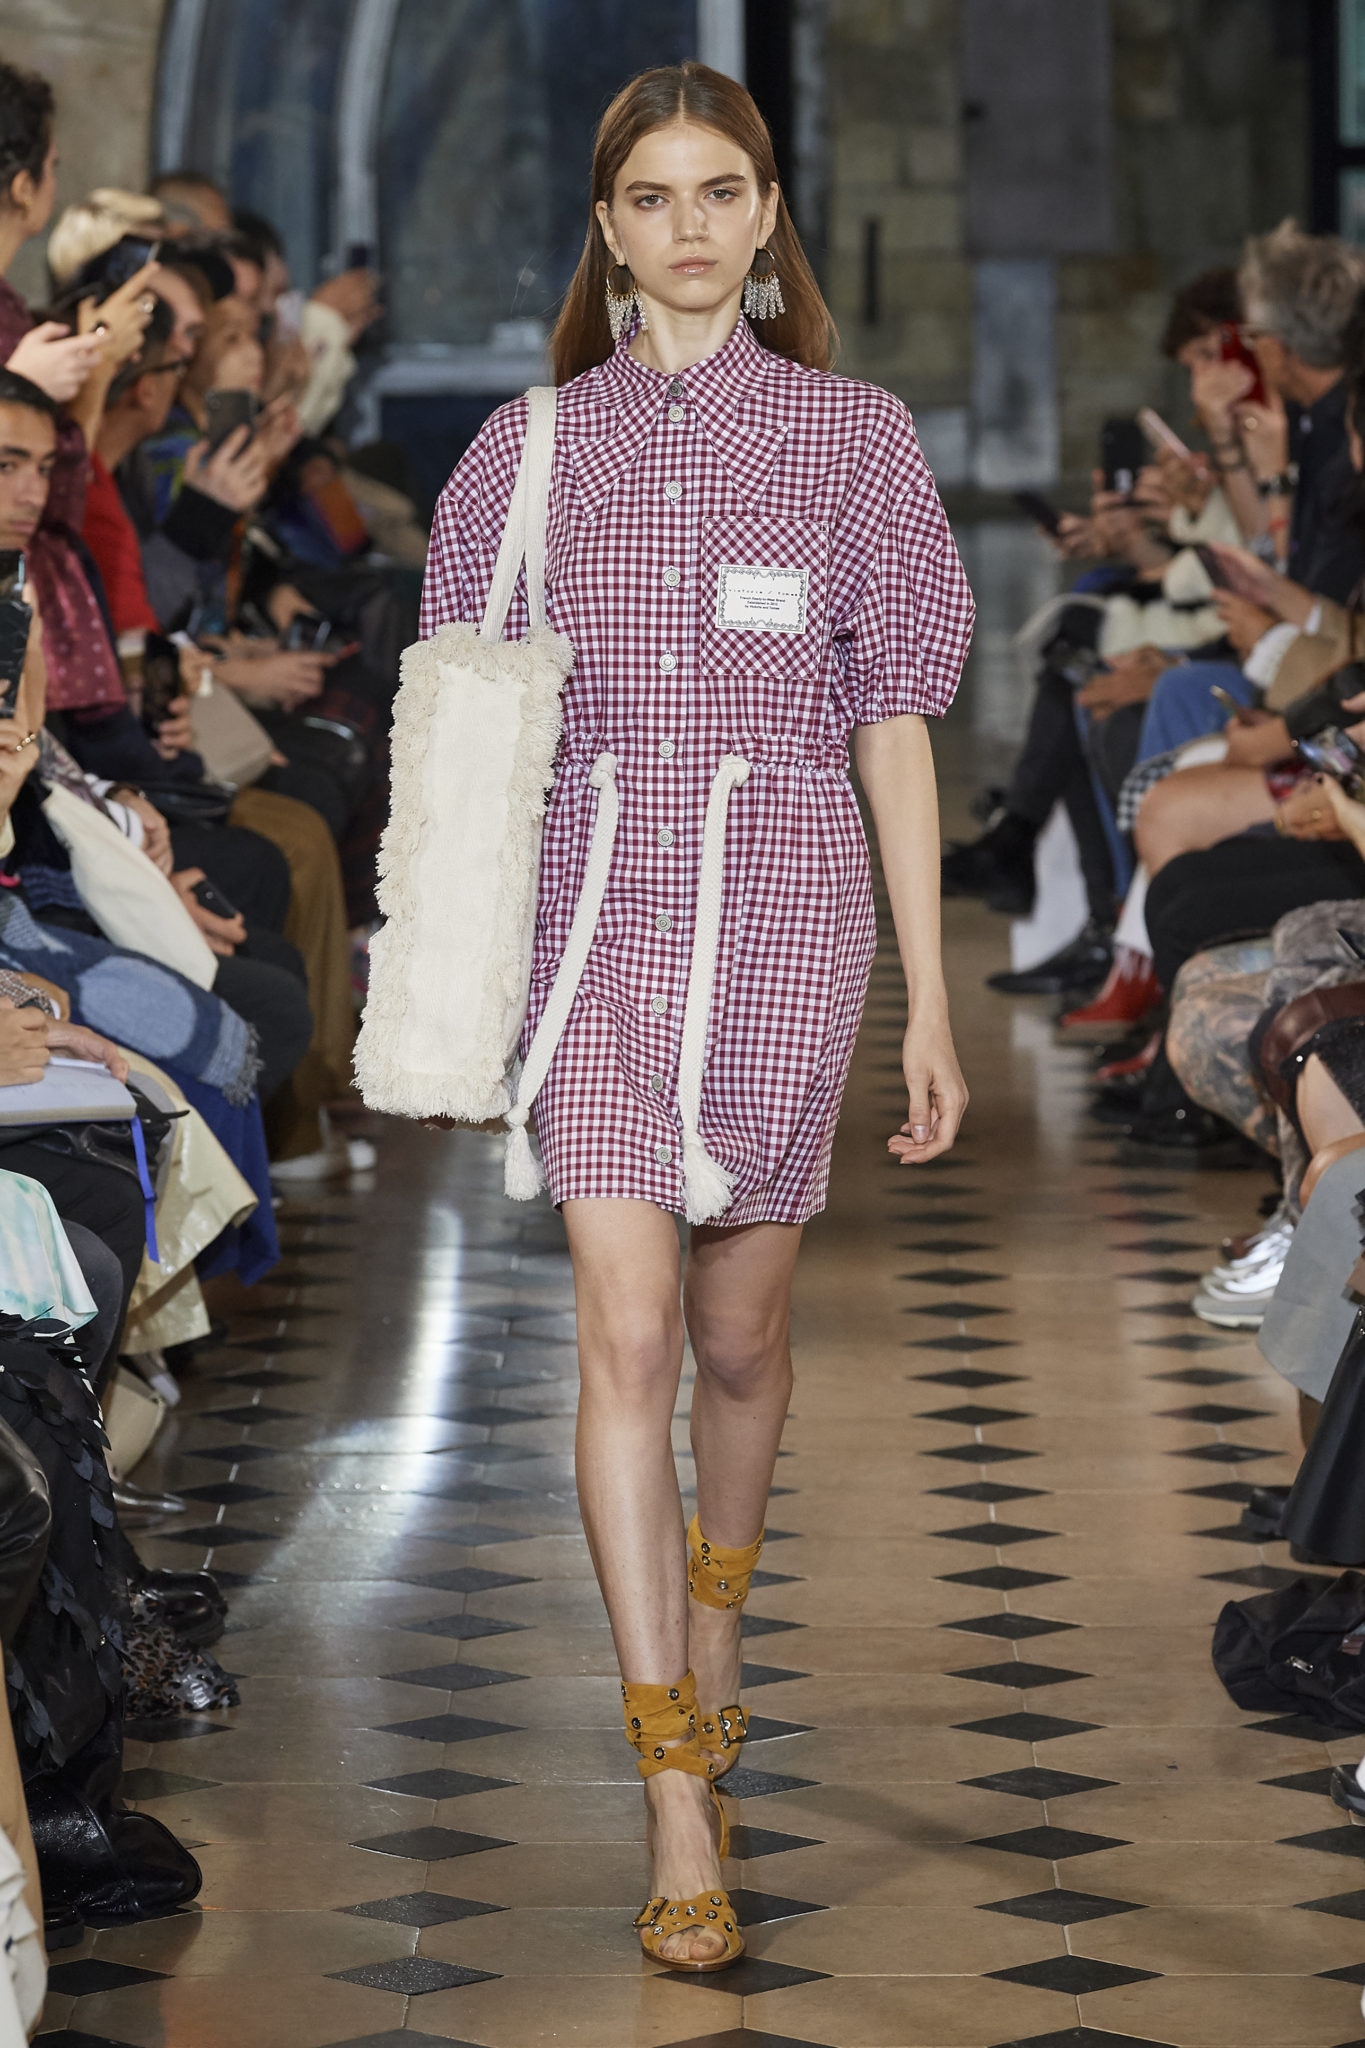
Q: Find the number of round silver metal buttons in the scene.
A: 11